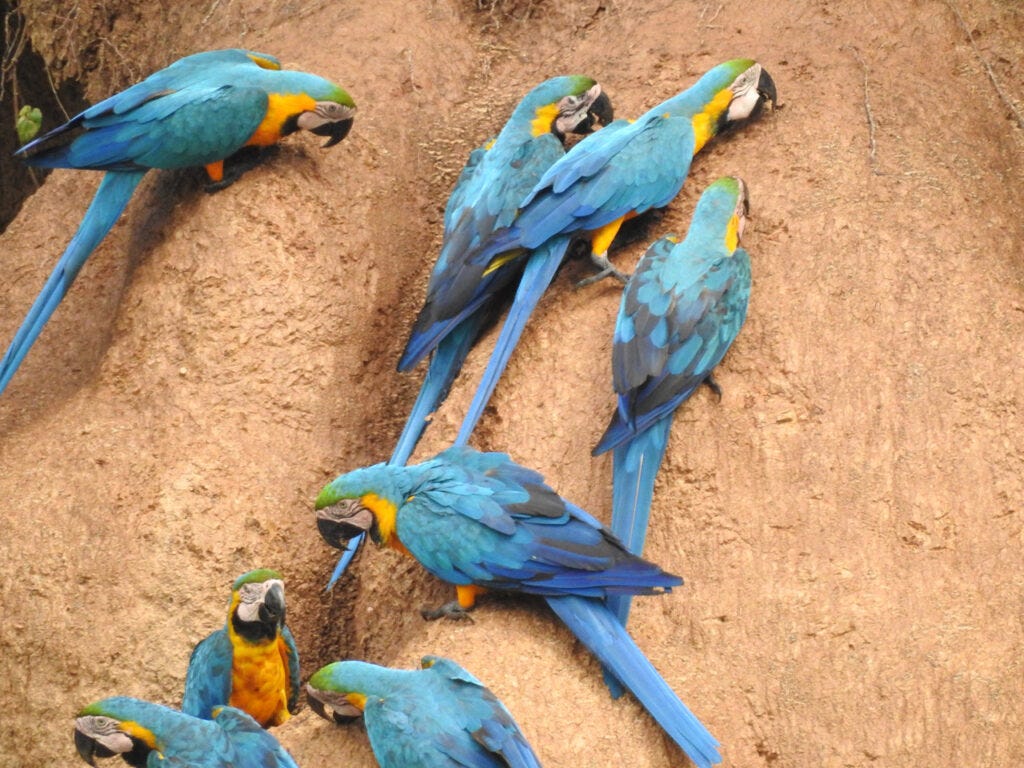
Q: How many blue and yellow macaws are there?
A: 8